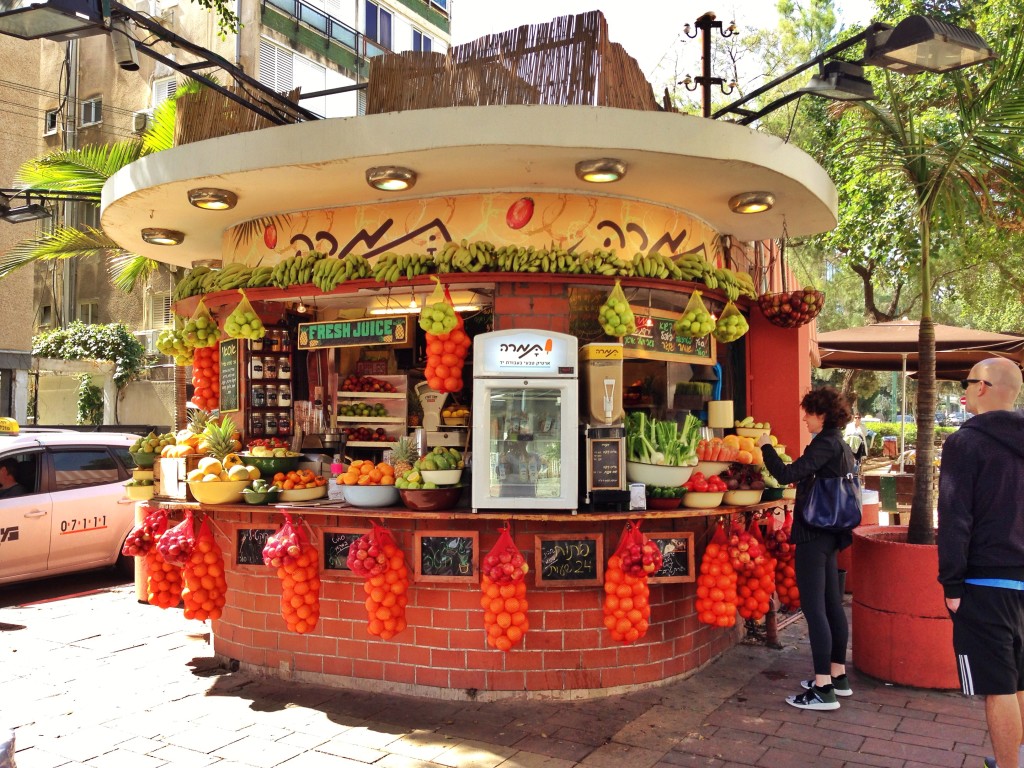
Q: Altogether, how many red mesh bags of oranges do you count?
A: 11